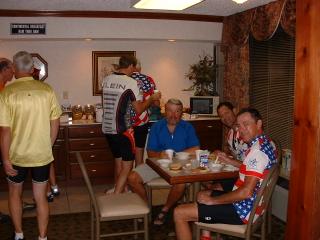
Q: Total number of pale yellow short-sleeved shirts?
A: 1